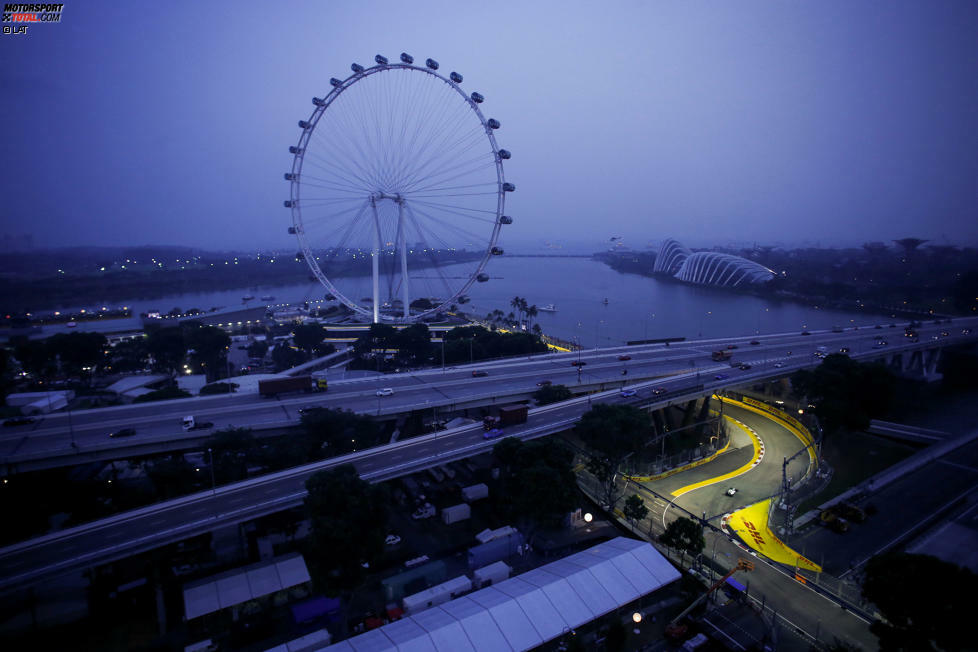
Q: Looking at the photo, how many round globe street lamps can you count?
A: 2